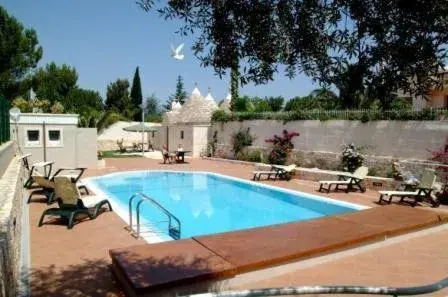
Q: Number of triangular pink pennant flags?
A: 0